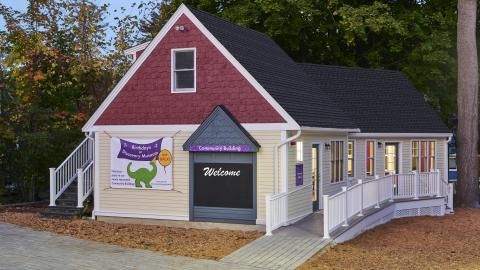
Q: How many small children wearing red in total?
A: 0